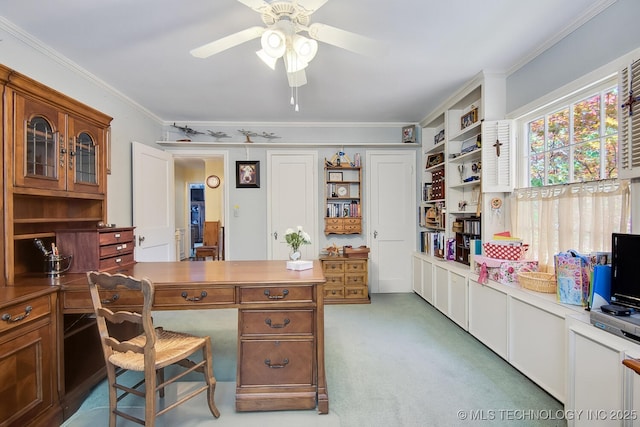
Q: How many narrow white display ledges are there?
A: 1